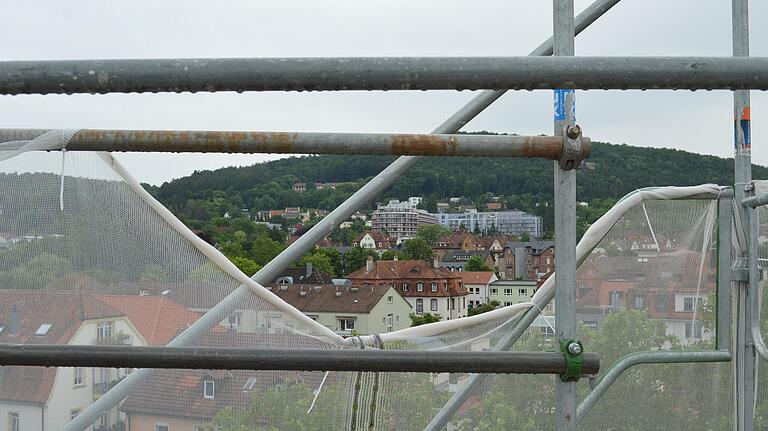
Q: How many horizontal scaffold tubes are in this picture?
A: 3